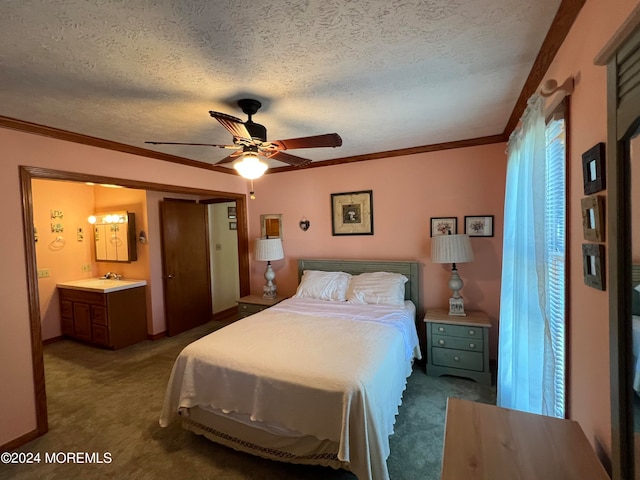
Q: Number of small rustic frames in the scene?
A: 3